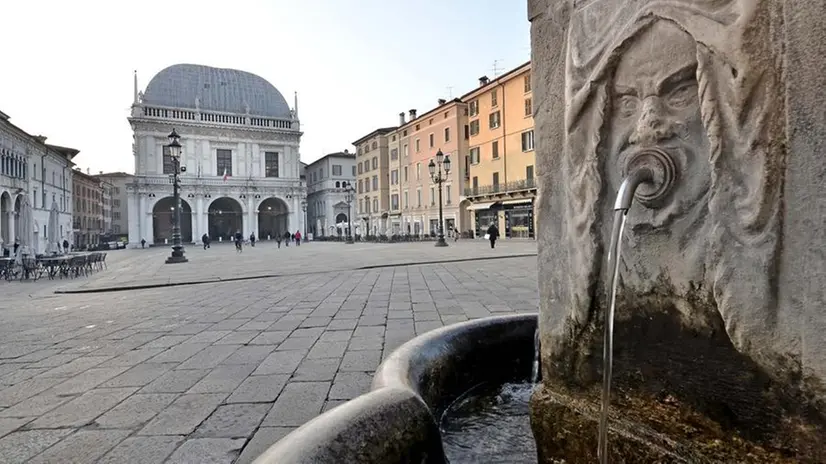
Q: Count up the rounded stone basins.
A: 1